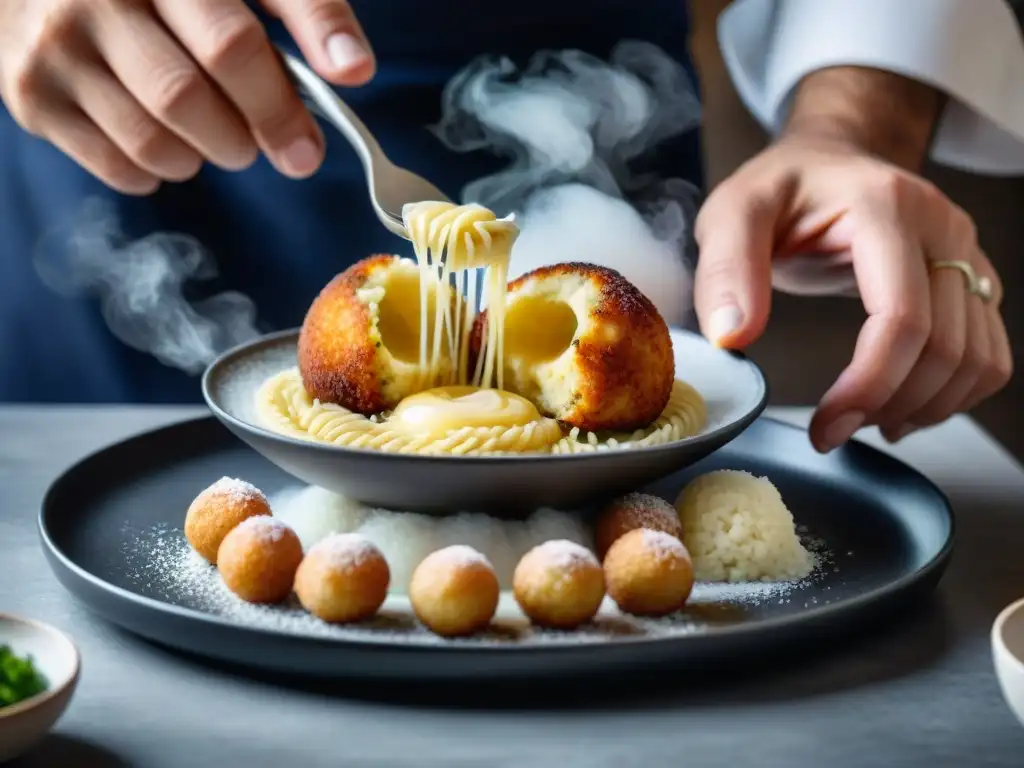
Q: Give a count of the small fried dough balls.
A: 7